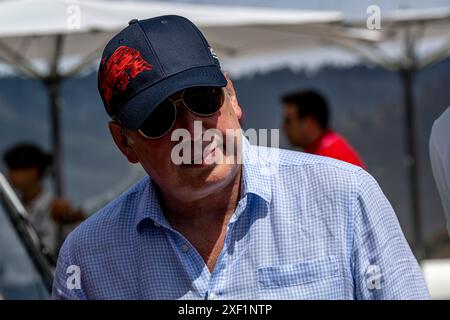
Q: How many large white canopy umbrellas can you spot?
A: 2